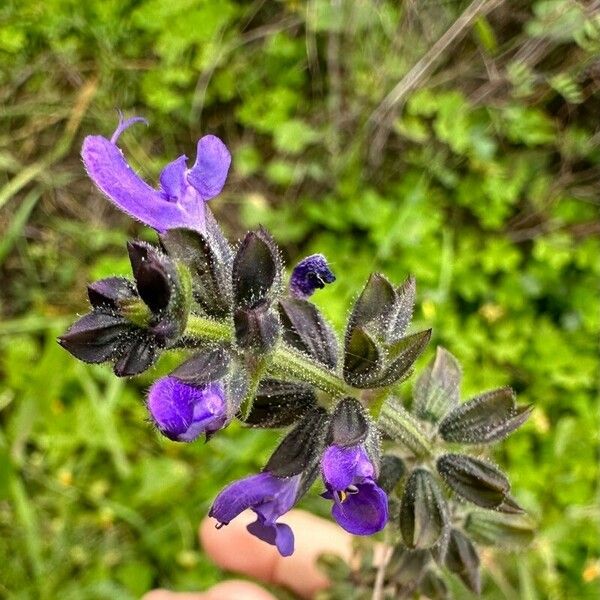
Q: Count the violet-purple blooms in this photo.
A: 5